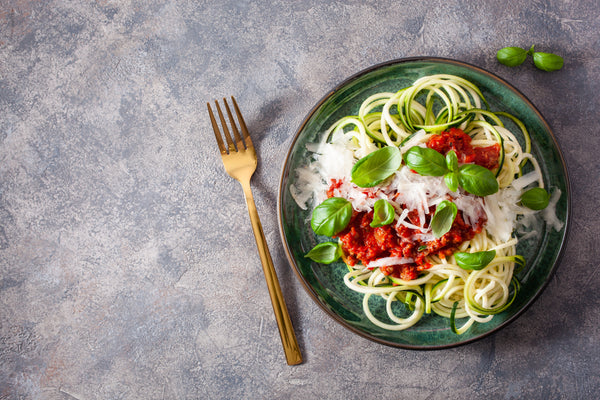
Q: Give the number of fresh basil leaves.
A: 13